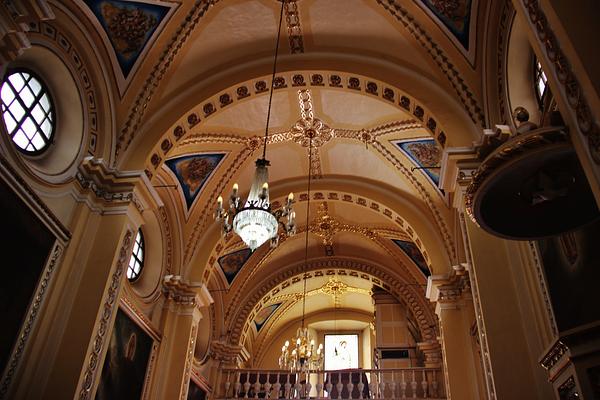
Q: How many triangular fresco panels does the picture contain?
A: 7